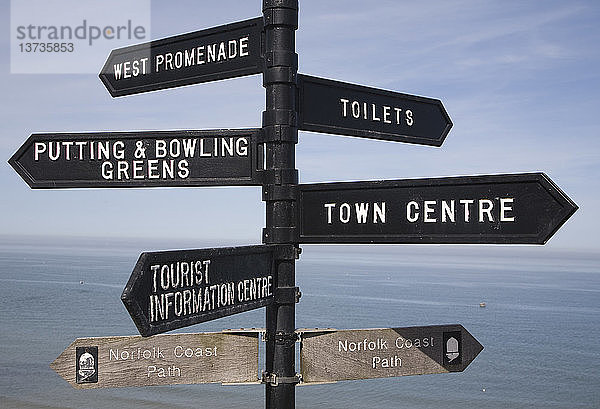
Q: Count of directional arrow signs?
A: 7